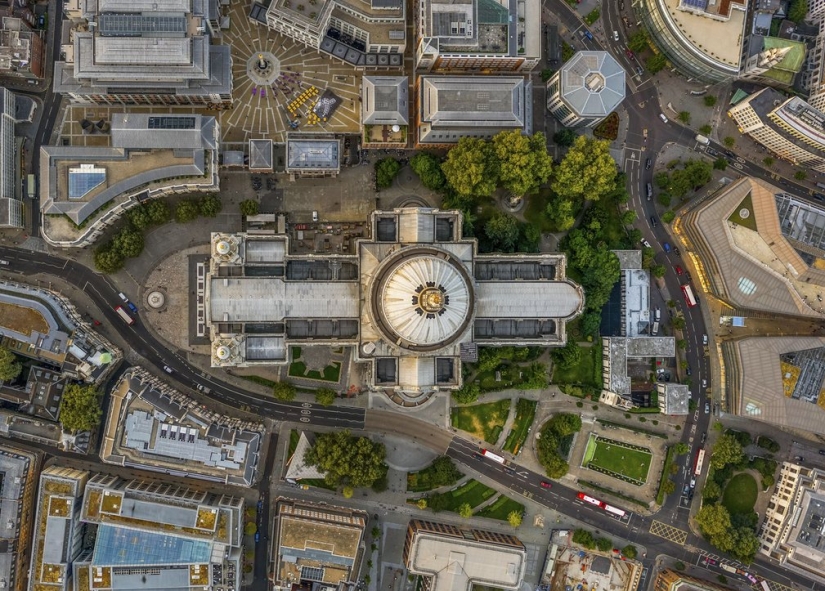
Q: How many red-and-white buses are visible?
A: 6